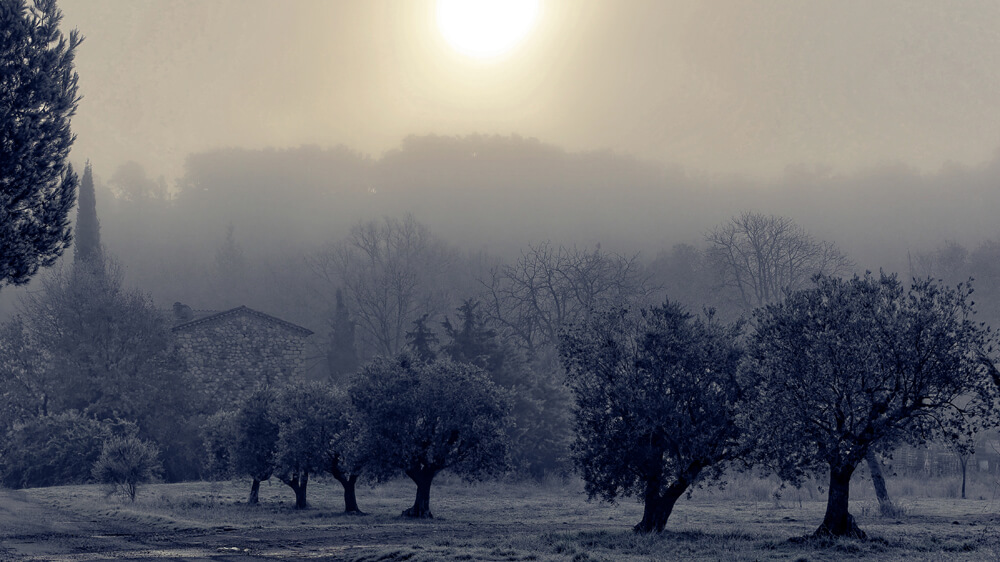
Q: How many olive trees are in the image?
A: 6